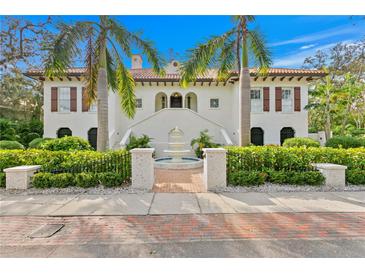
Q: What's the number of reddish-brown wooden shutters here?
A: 6